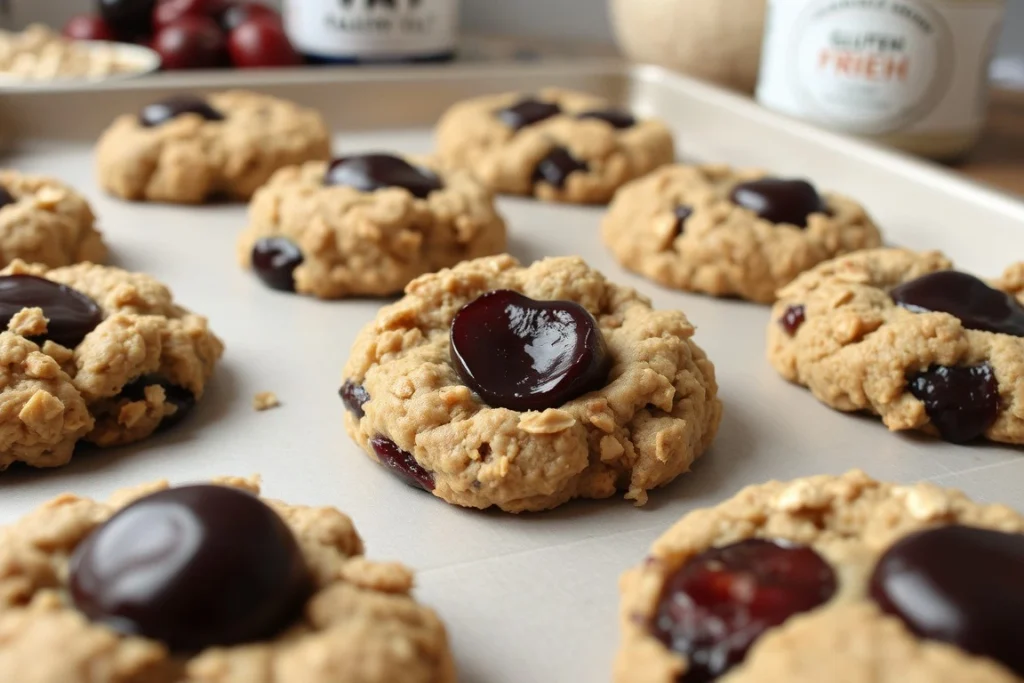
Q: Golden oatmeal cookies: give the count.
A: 10